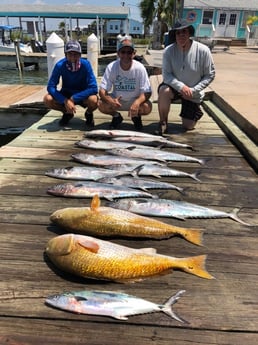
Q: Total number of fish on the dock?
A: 13